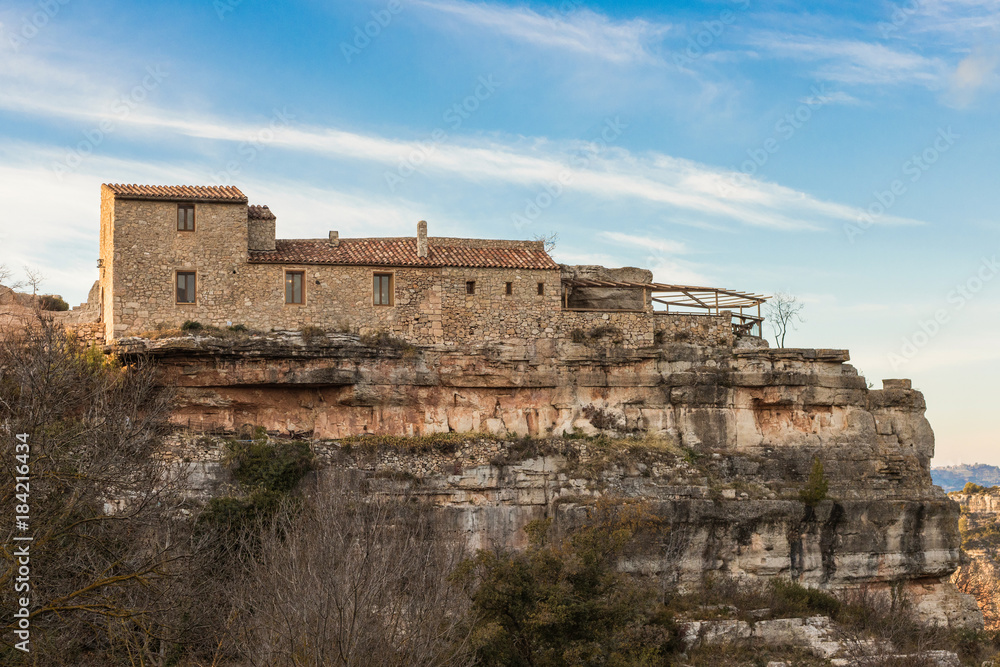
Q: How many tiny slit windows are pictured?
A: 3